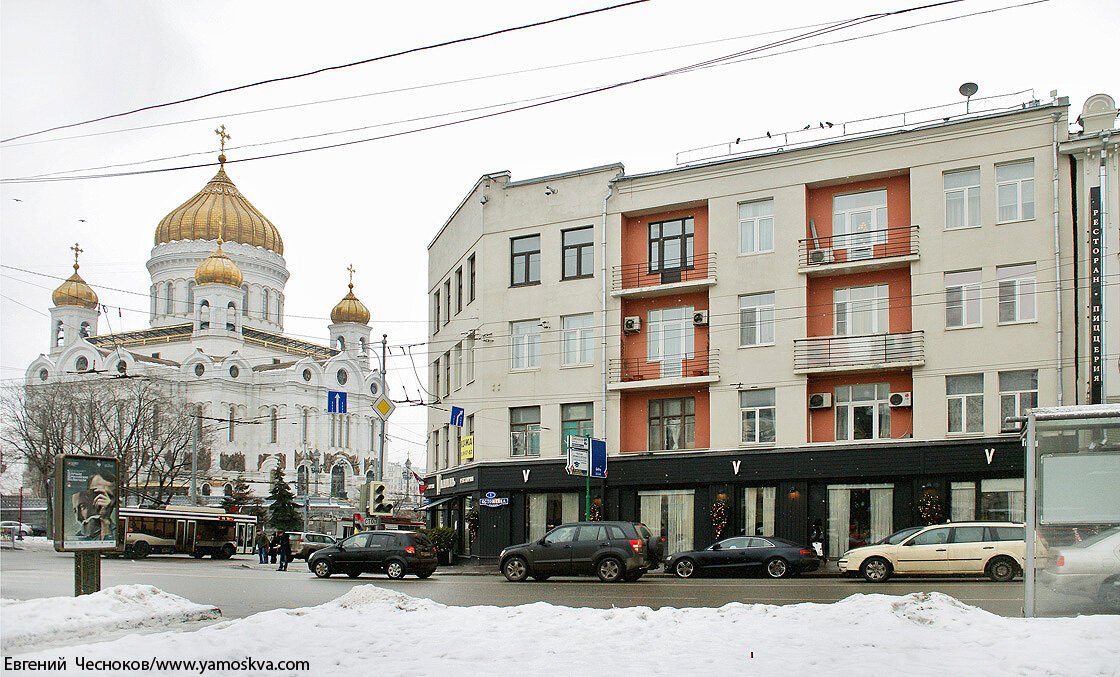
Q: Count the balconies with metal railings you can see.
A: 4